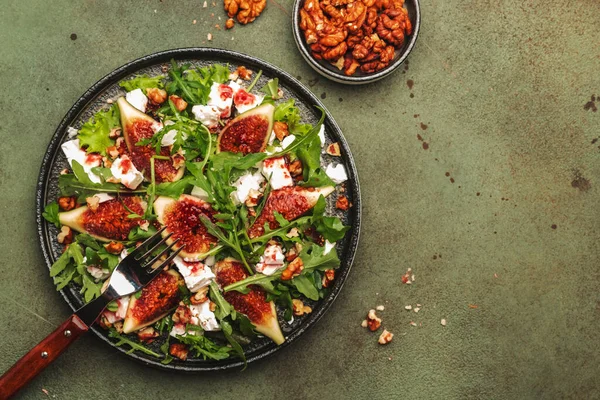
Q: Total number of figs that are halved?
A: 7